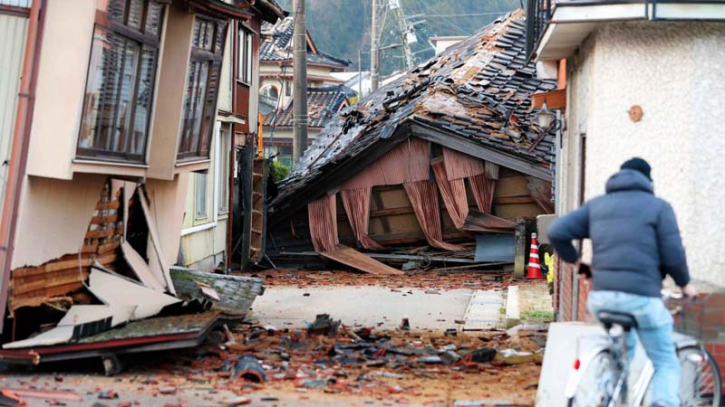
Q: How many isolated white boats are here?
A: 0